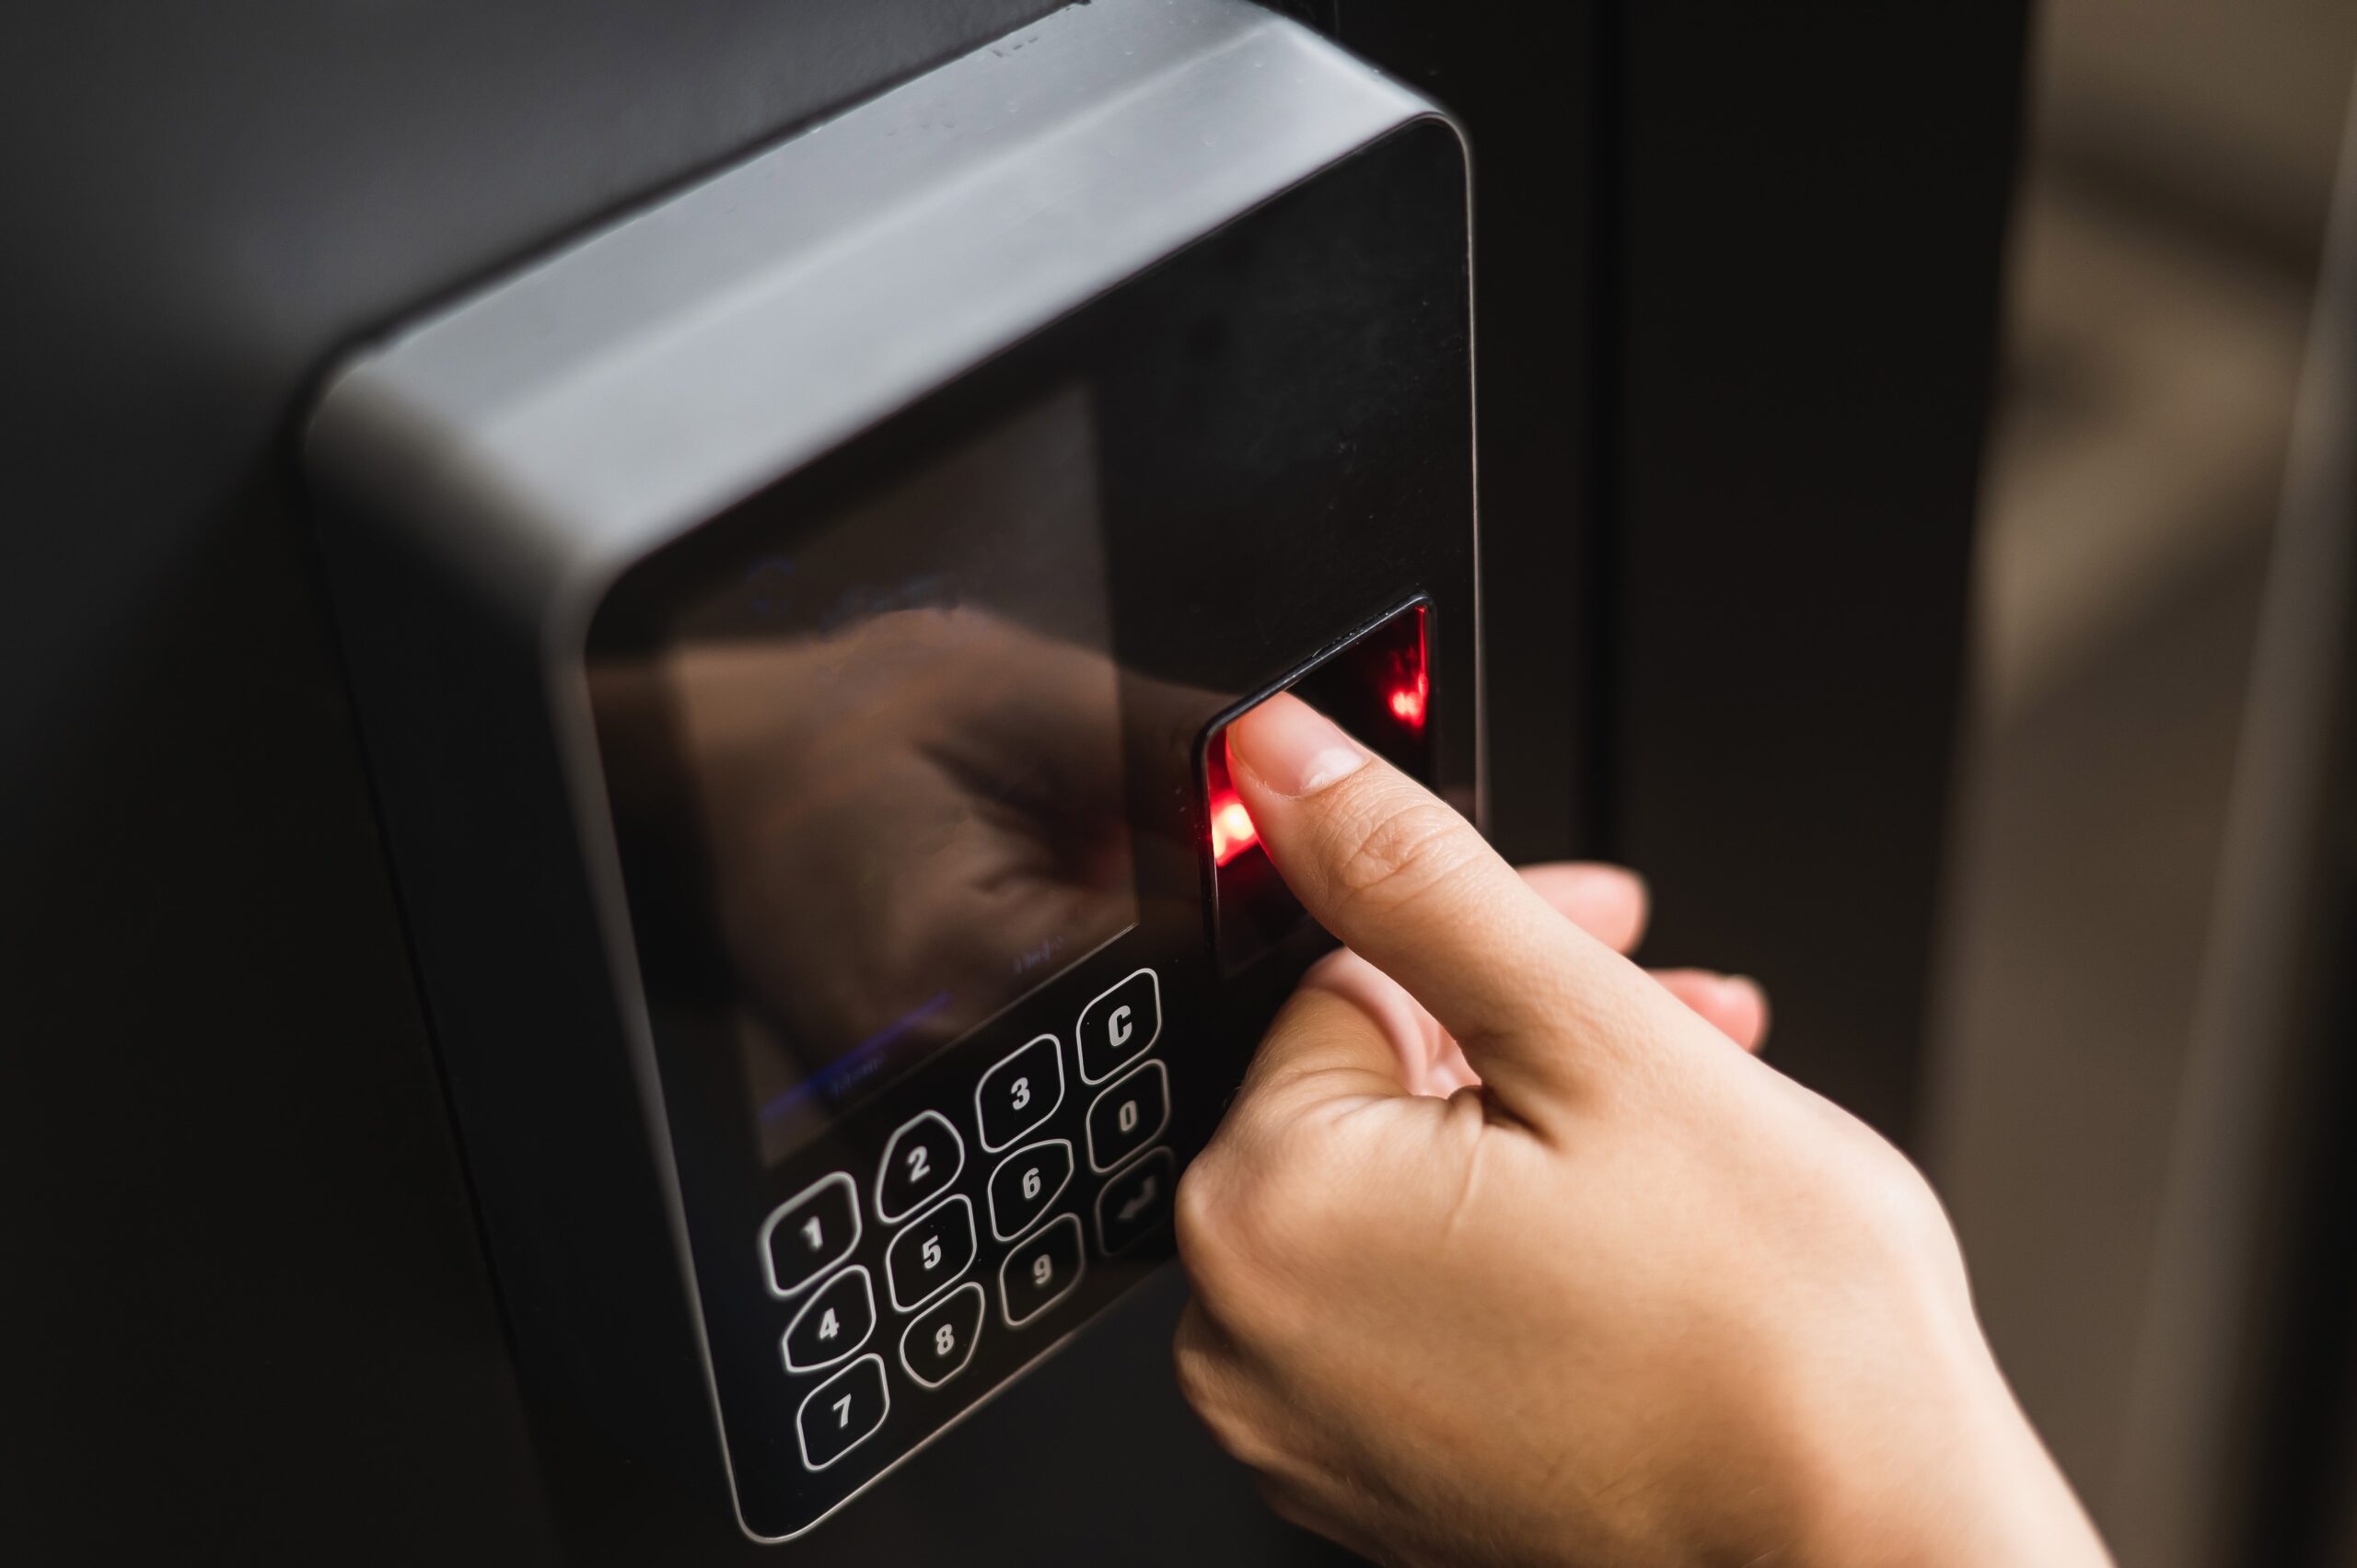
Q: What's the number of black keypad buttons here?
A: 12